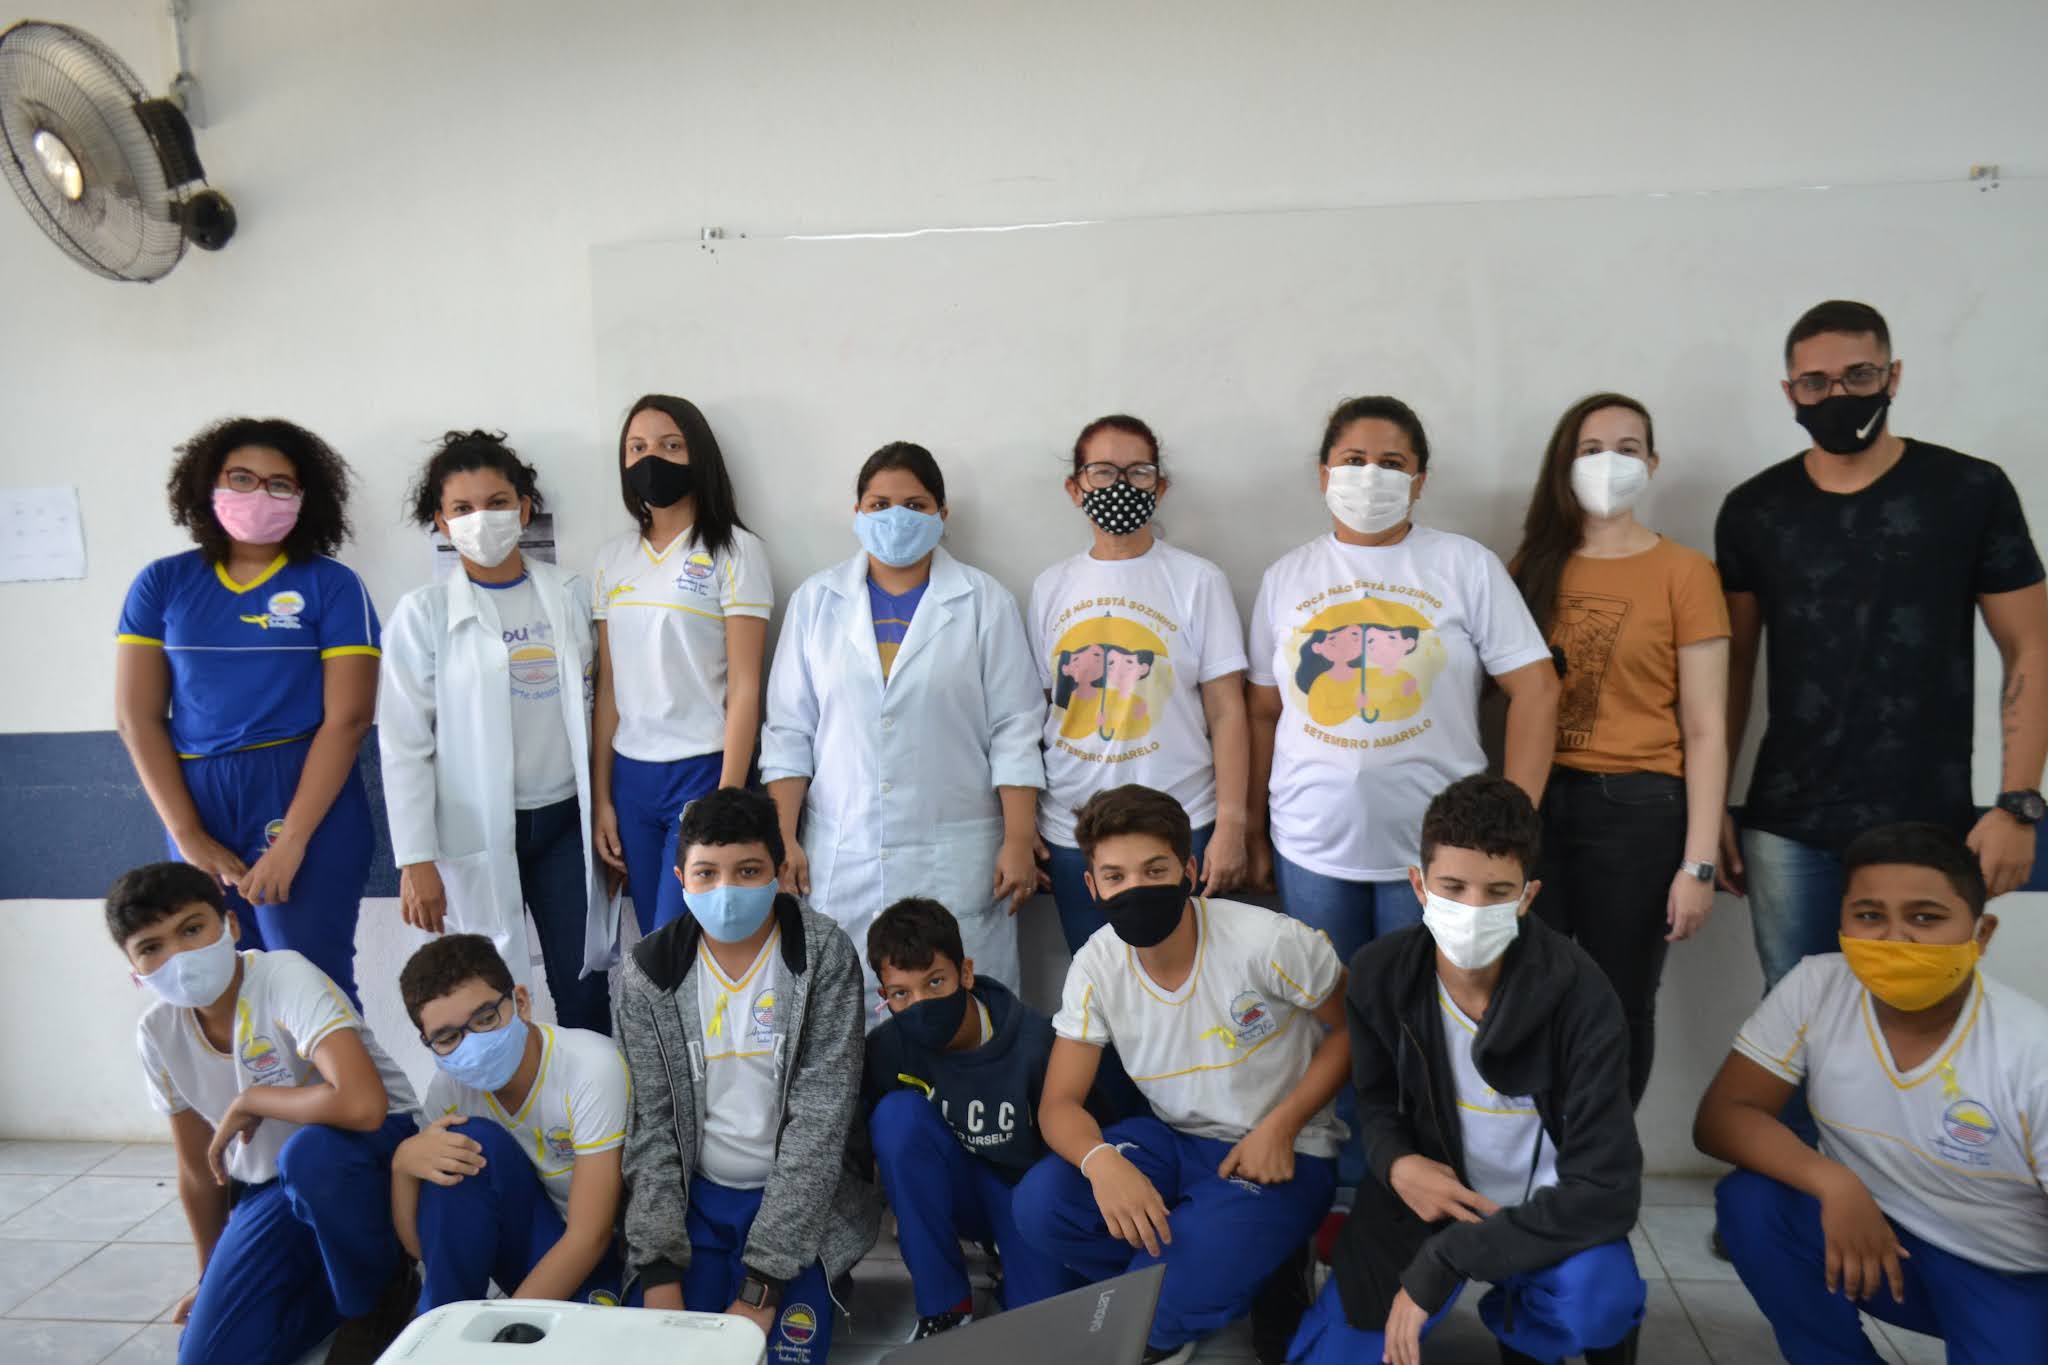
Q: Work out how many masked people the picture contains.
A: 15